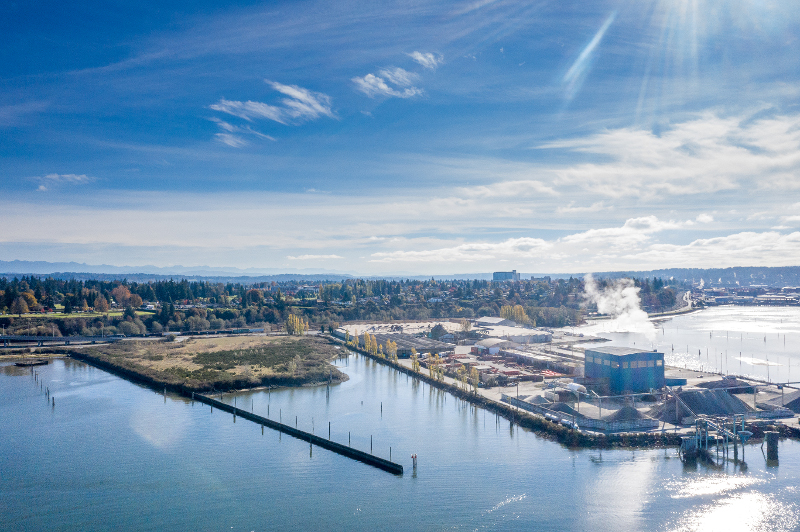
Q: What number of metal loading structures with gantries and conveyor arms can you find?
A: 1